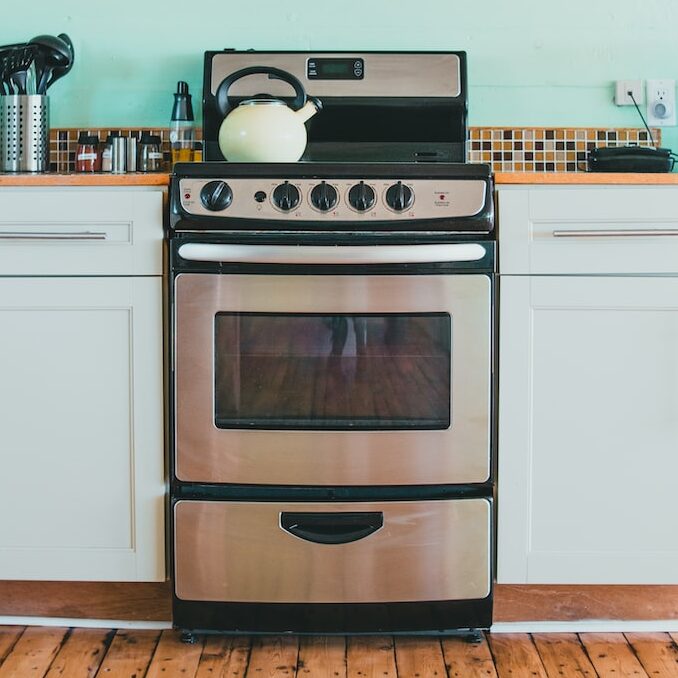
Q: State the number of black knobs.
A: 5